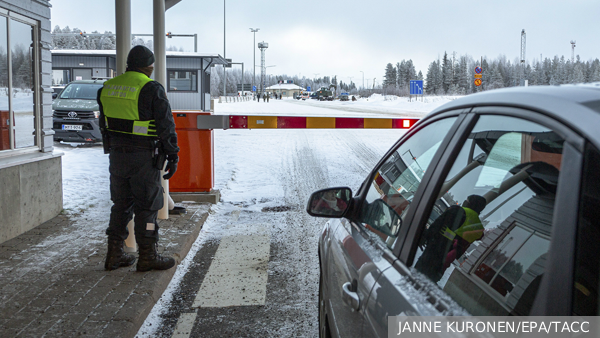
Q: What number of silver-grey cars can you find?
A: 1